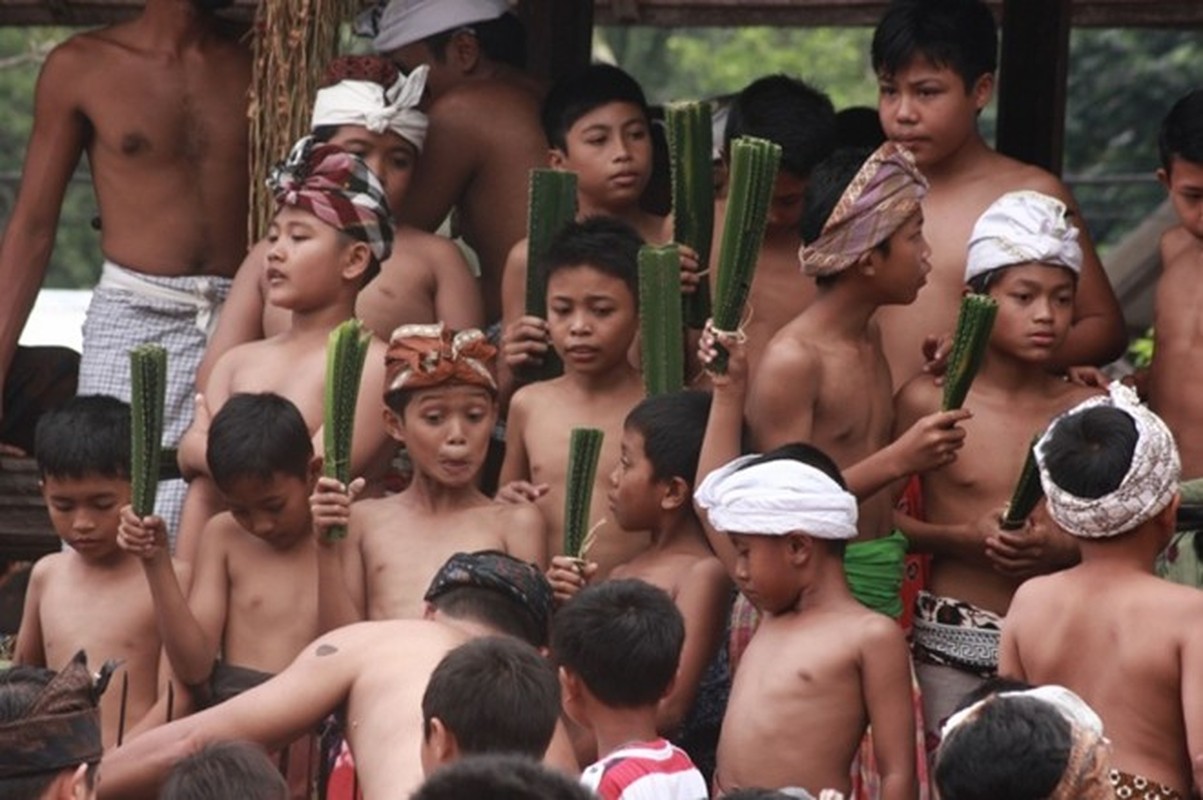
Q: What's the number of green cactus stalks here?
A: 9